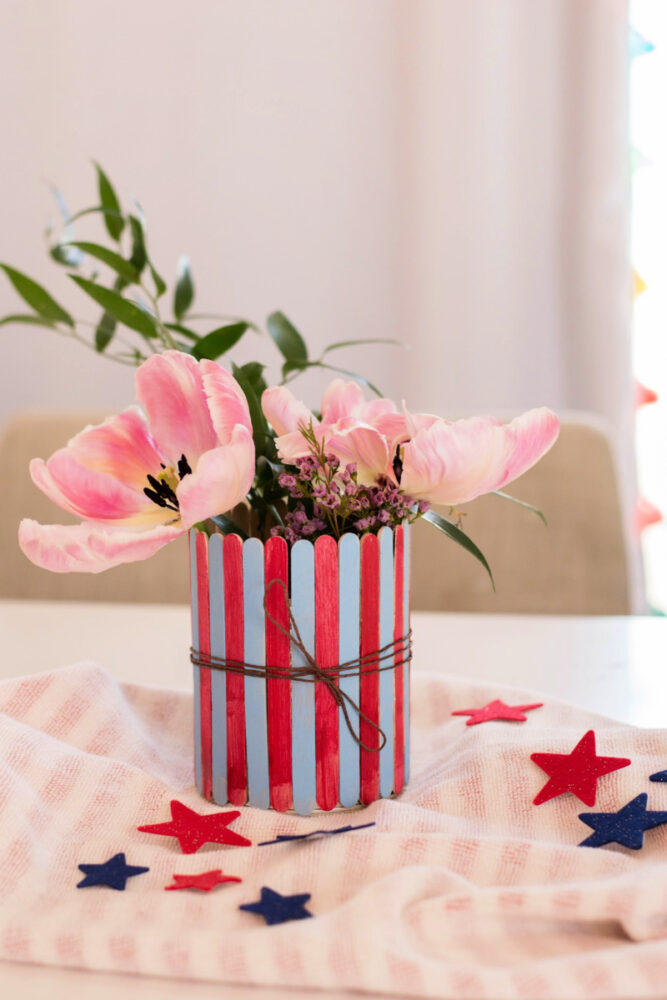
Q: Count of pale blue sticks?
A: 7